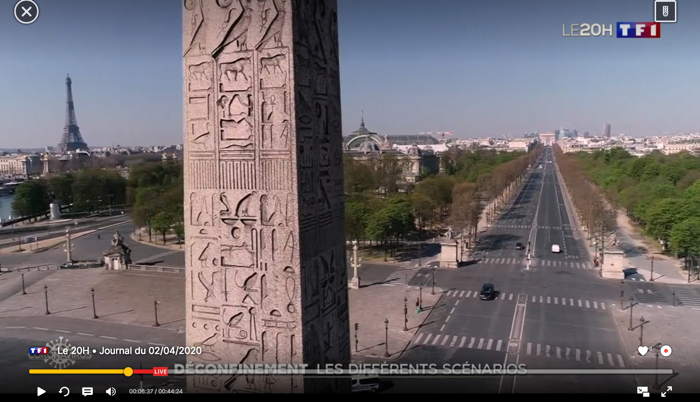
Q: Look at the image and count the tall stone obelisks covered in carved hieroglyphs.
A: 1